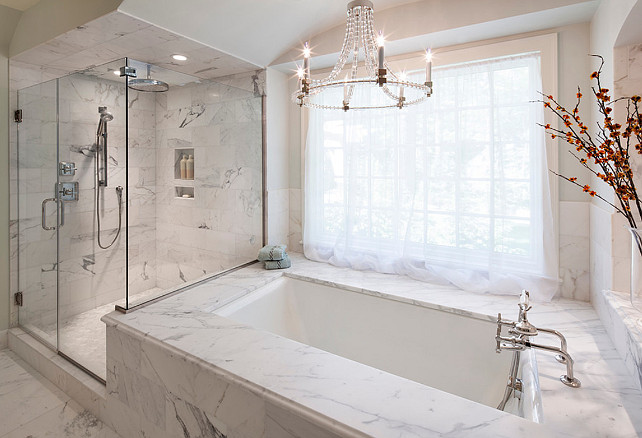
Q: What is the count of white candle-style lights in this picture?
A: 6